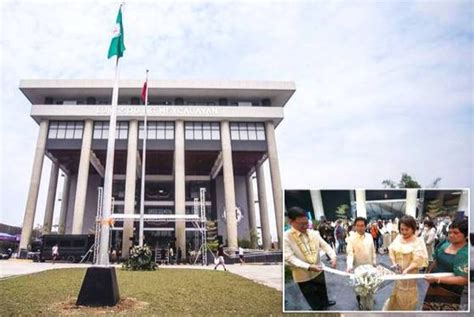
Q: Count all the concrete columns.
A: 10